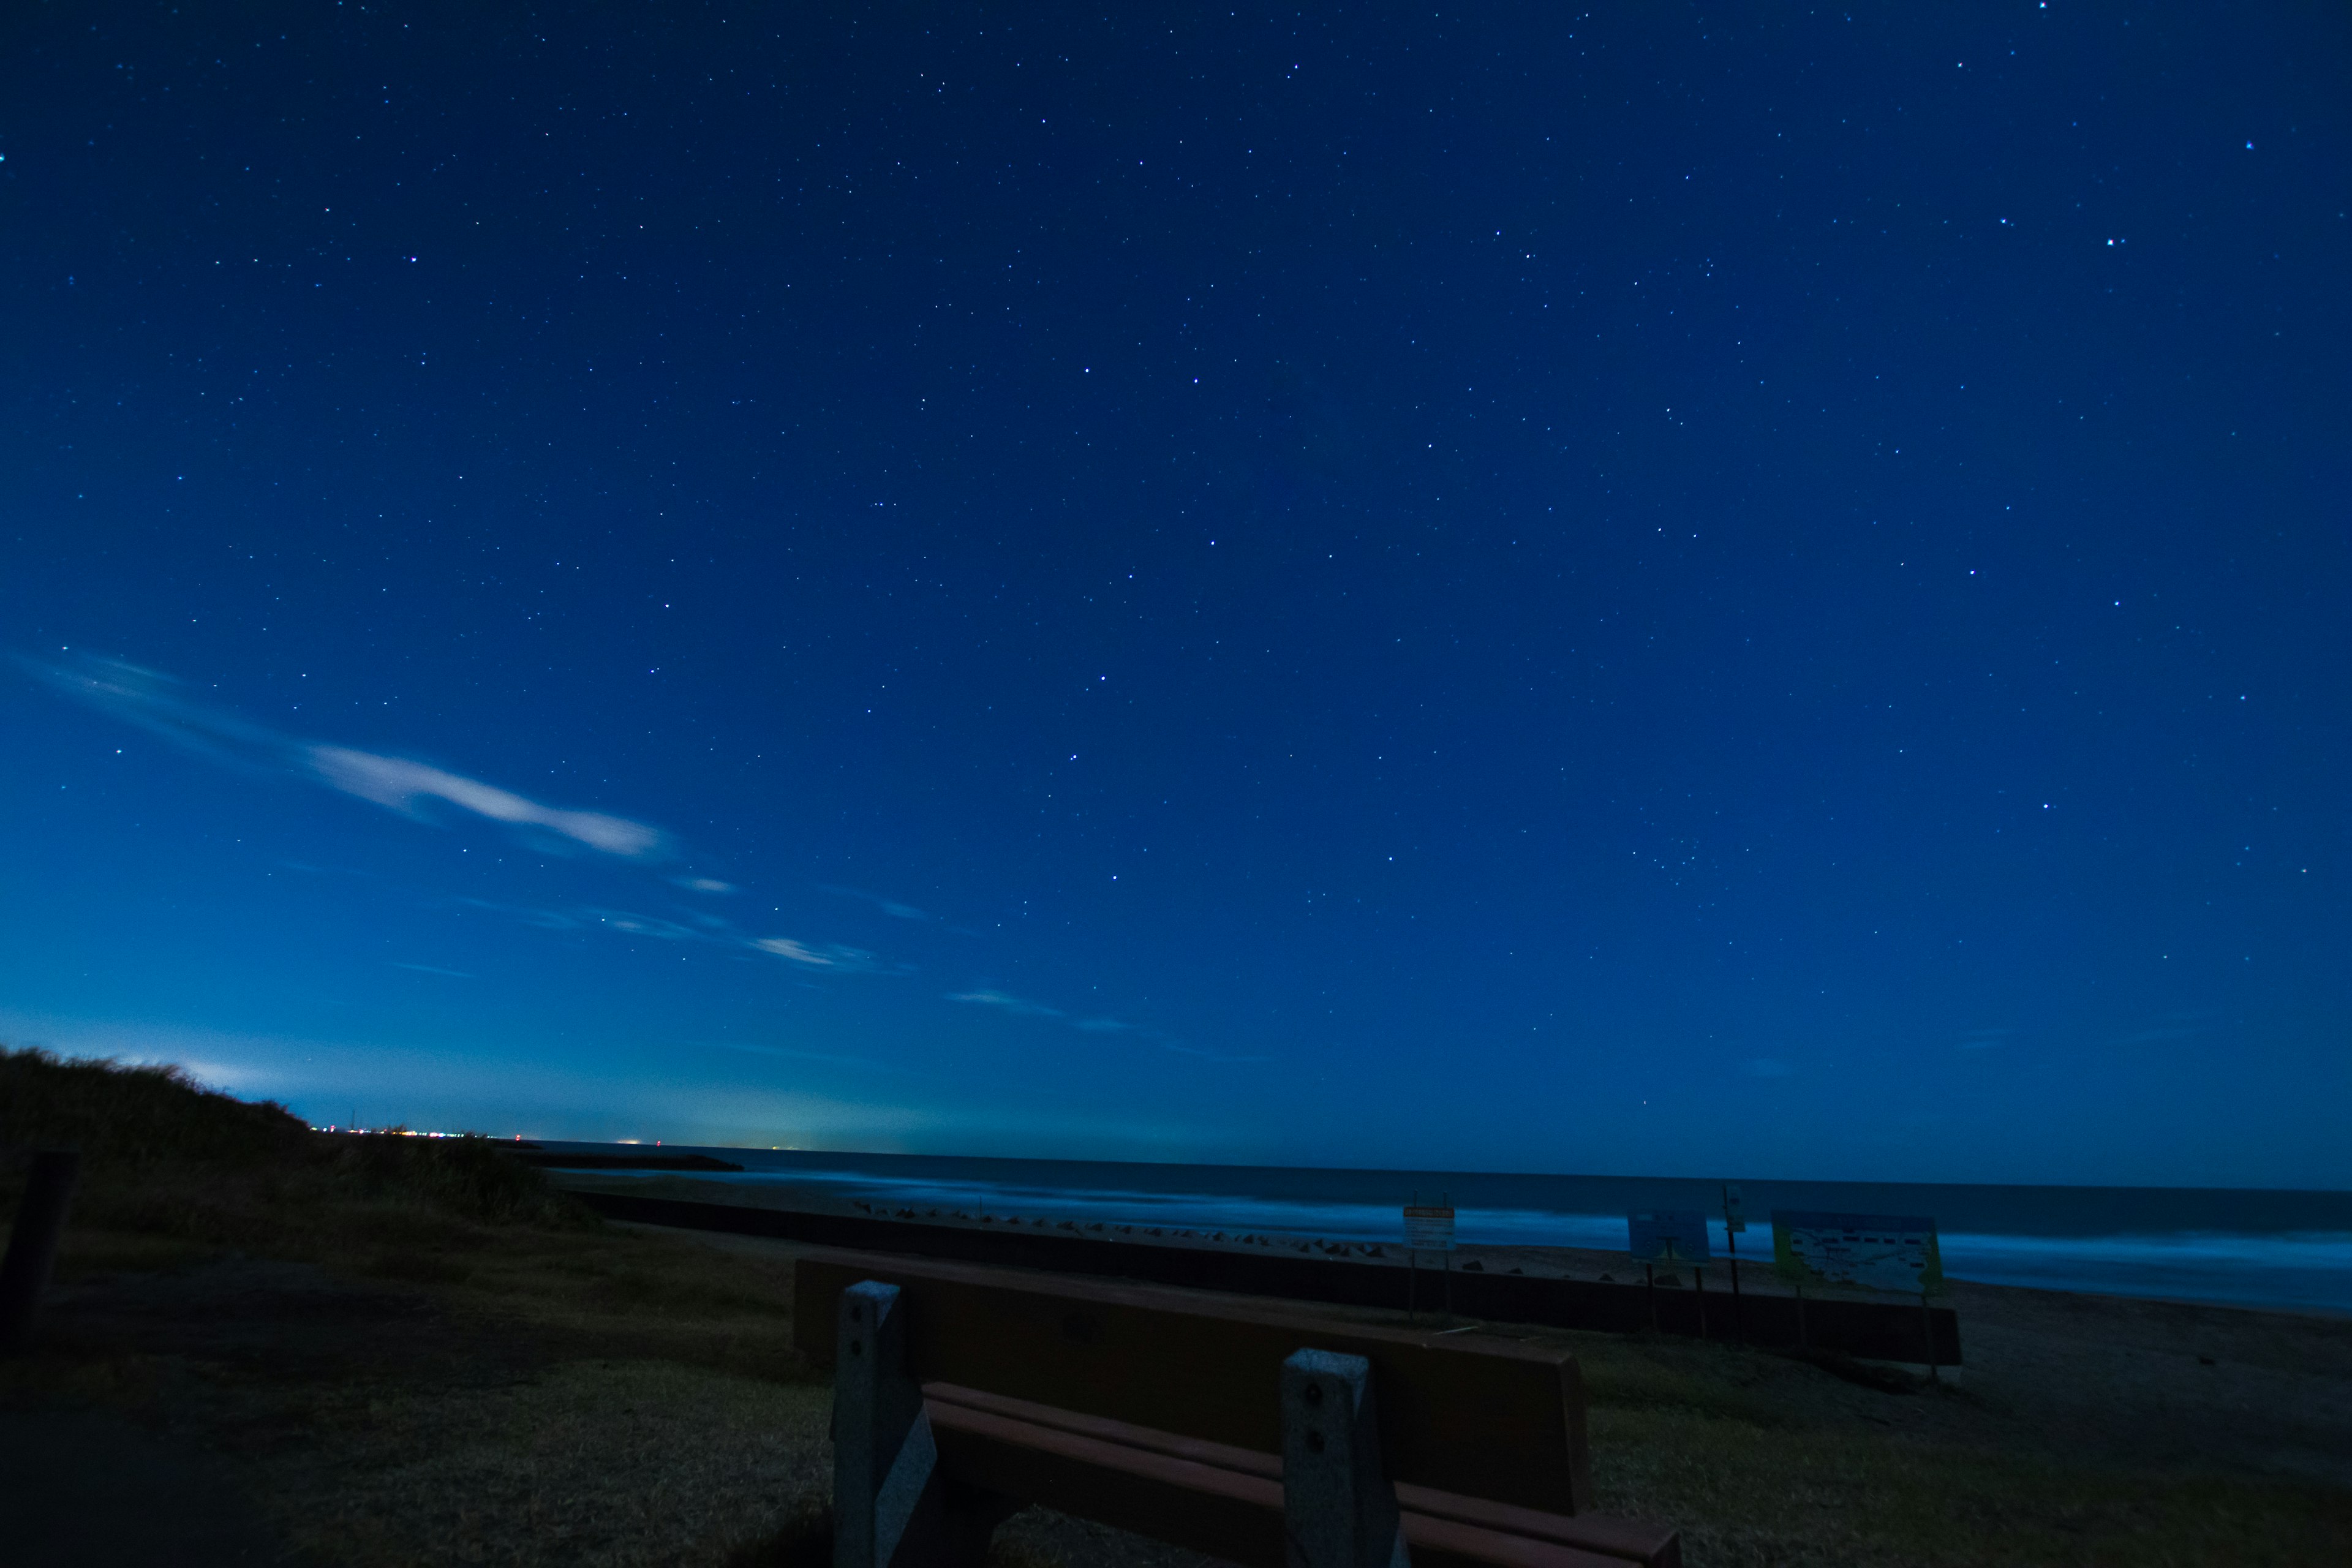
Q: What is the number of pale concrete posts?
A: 2